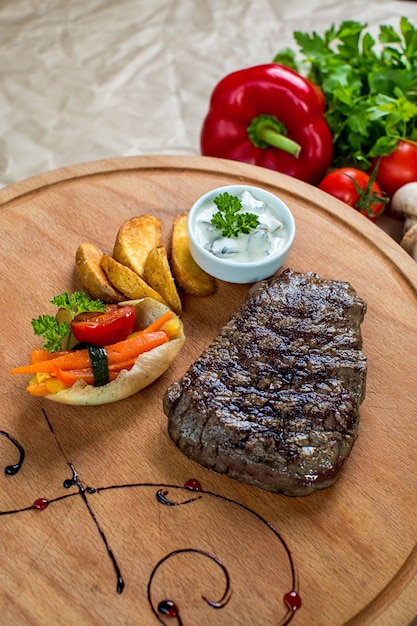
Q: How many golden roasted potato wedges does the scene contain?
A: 5